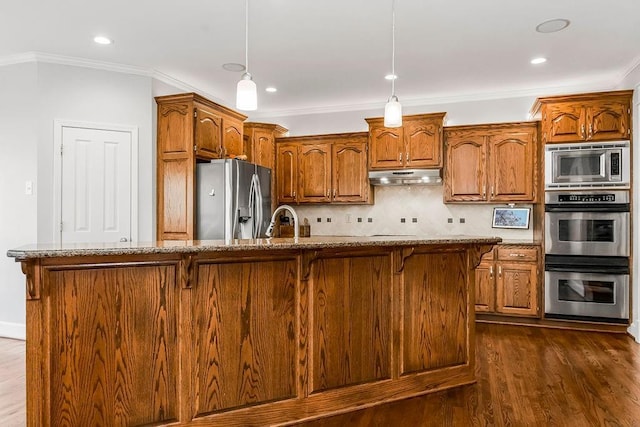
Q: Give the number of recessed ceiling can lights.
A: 4